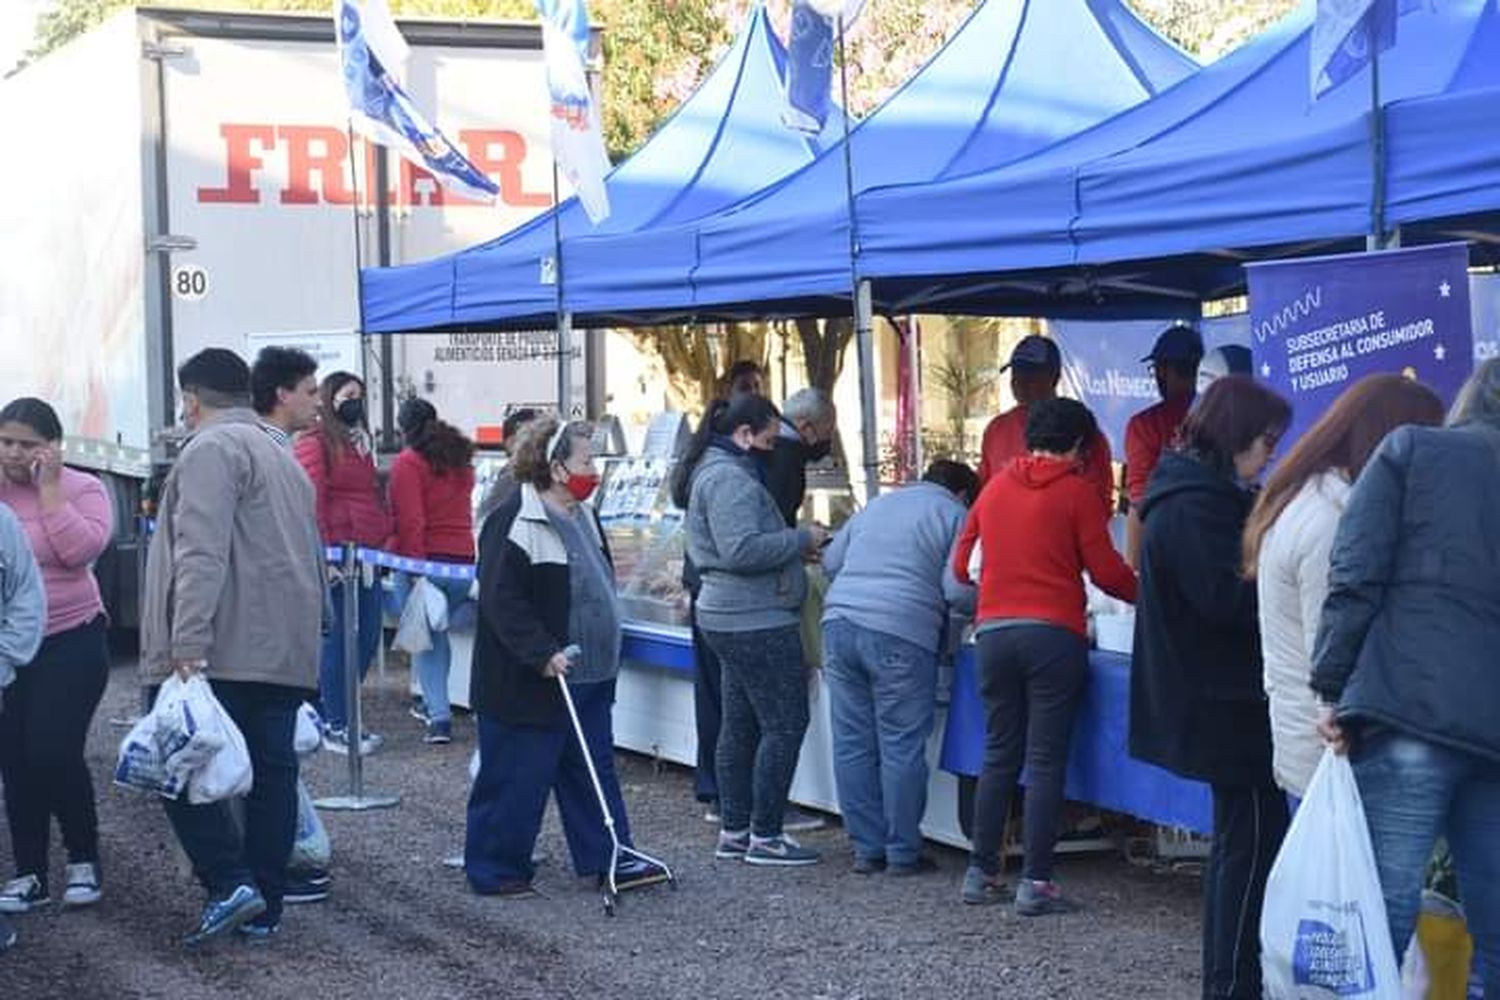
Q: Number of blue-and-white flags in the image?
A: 4